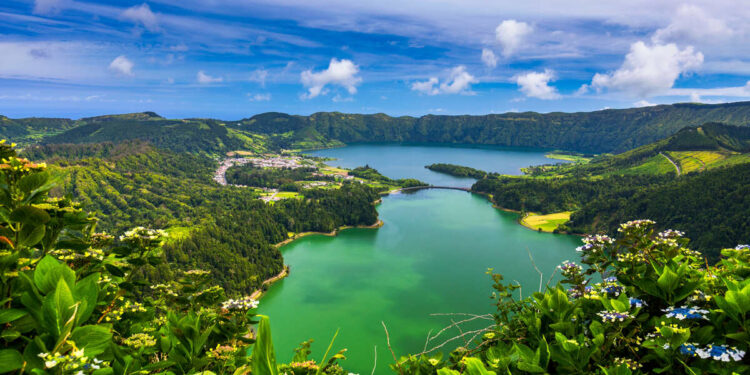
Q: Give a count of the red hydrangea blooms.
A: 0